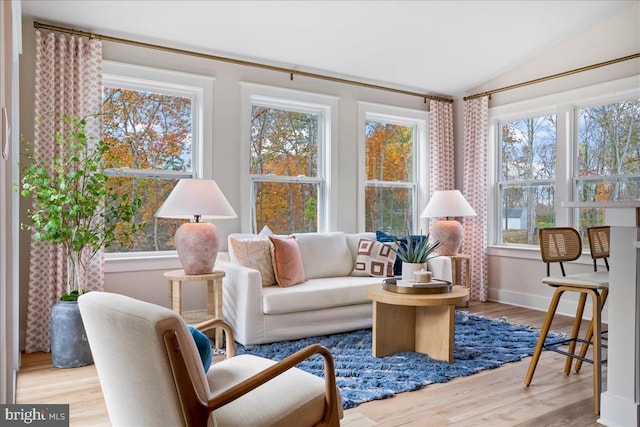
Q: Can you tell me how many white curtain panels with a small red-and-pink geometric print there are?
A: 3